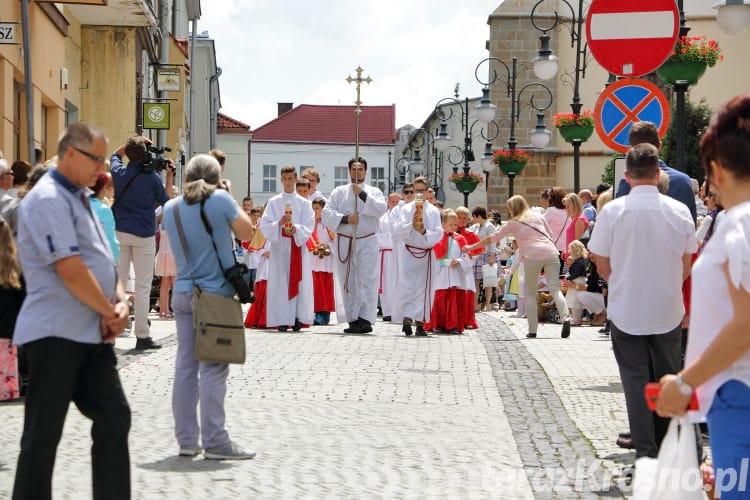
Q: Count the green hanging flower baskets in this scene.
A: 4